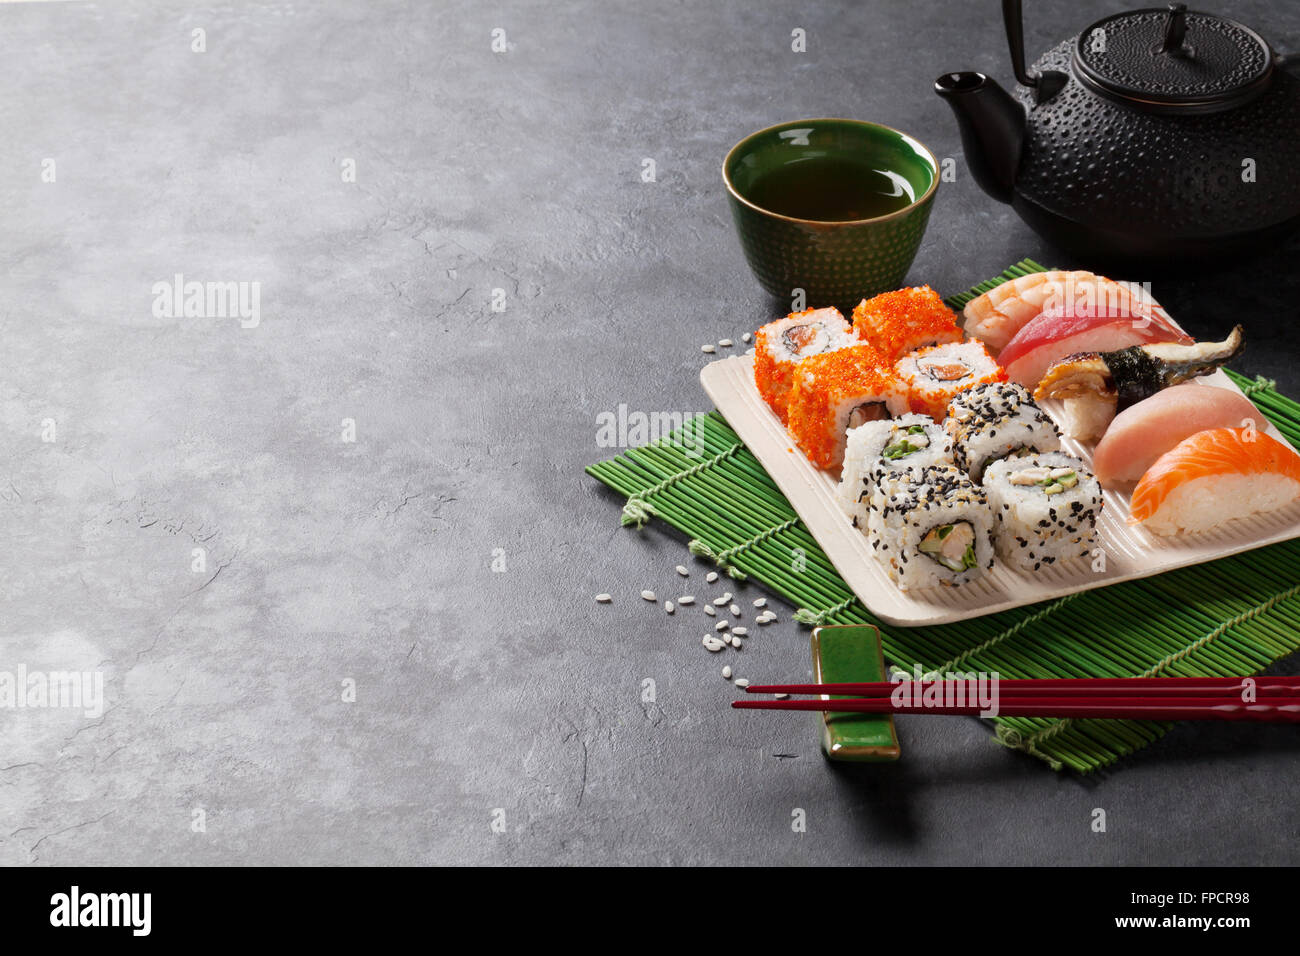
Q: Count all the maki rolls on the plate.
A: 8